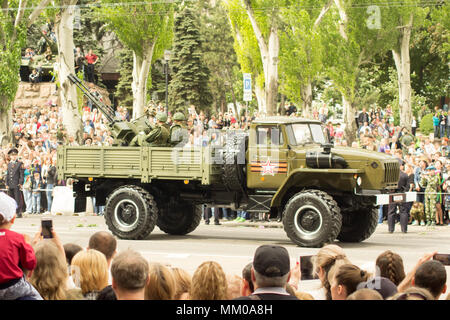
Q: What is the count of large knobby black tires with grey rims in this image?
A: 2